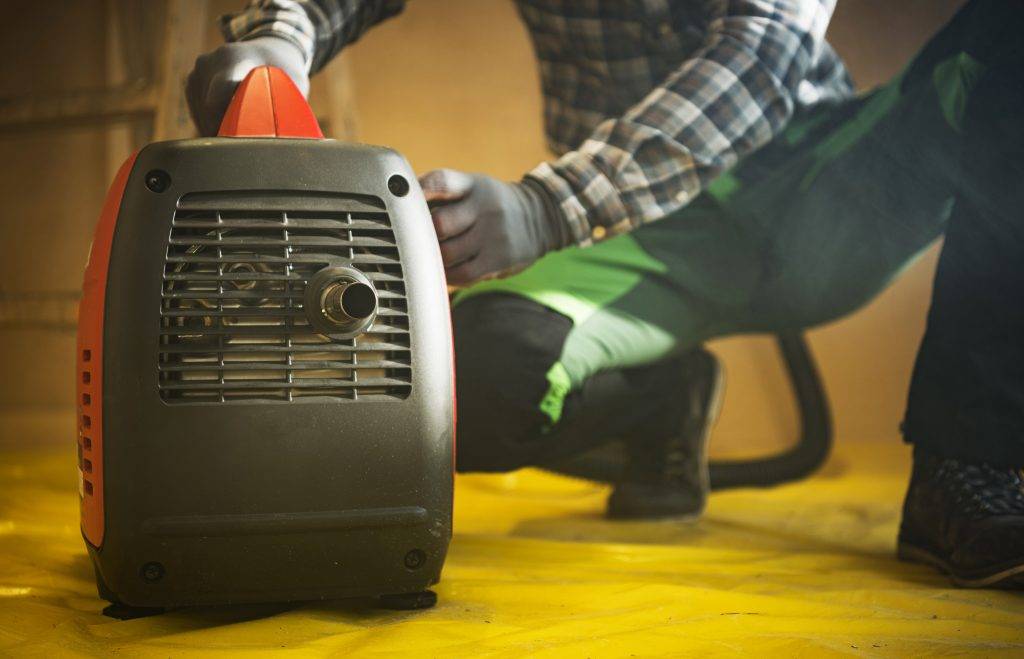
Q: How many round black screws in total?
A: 4